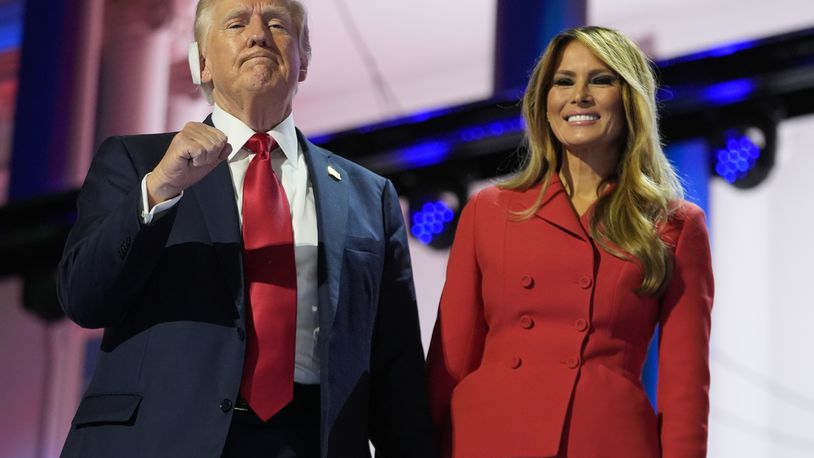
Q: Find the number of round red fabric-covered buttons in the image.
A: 6